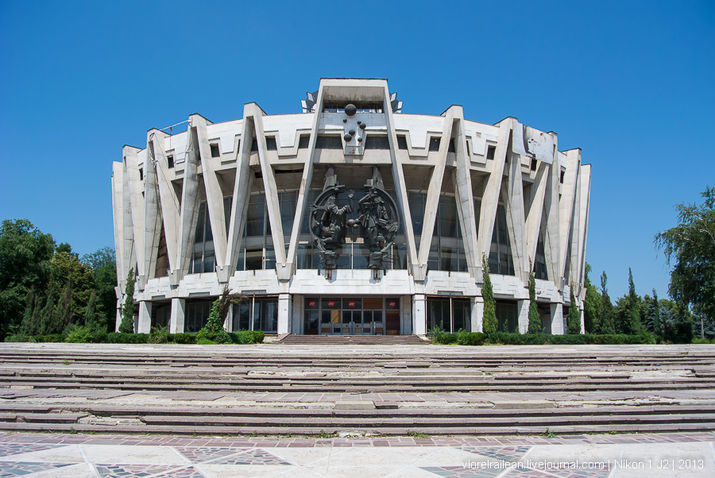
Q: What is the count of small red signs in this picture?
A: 4